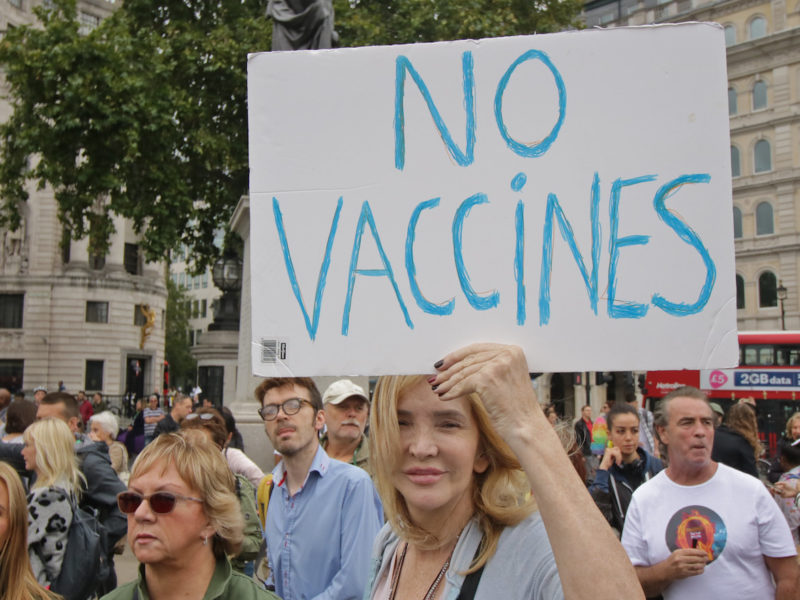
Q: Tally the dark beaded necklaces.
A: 1